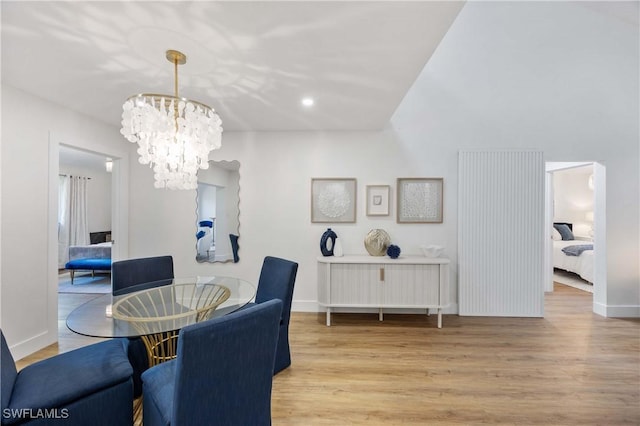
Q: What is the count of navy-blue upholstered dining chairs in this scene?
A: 4